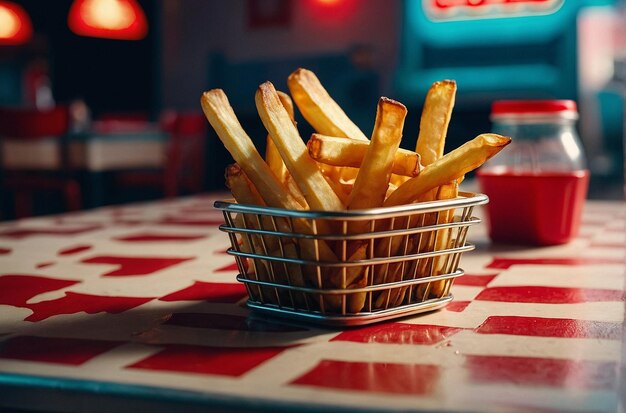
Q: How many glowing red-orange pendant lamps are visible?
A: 2